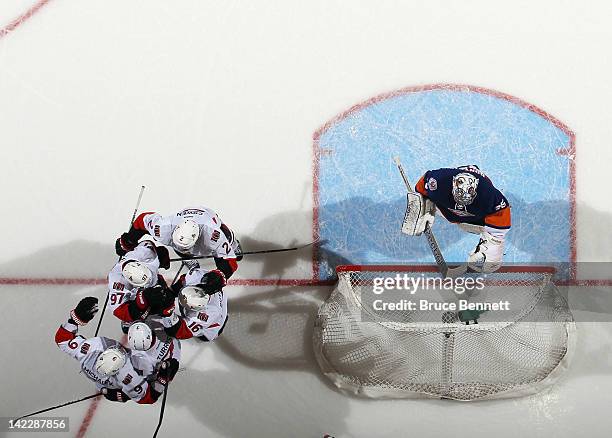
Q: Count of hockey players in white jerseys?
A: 5